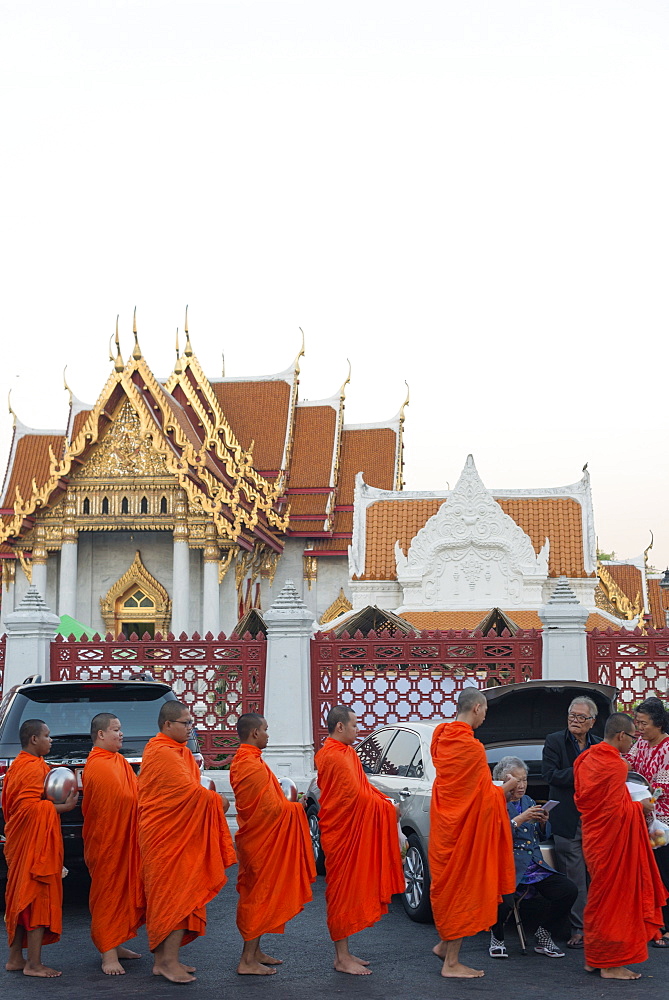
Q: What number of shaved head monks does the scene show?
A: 7